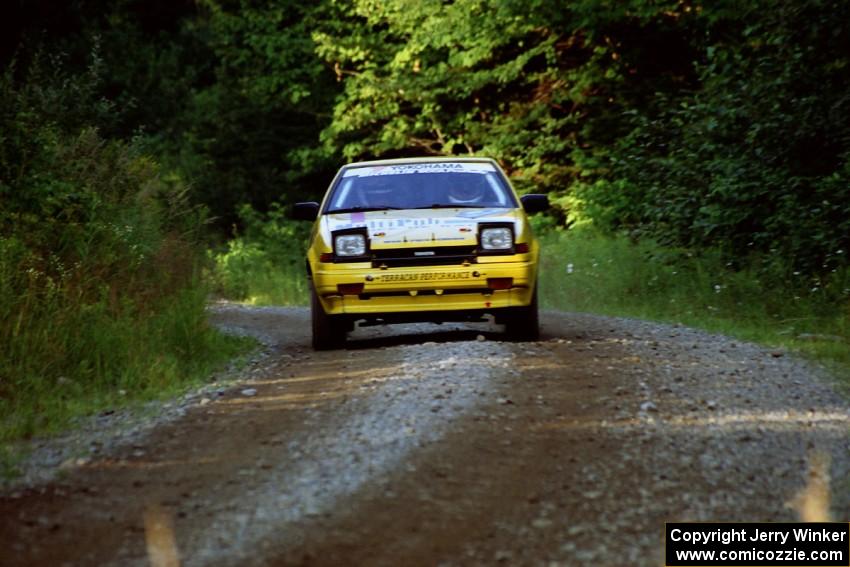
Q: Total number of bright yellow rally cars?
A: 1